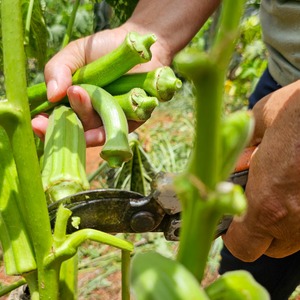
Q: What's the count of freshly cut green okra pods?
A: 4